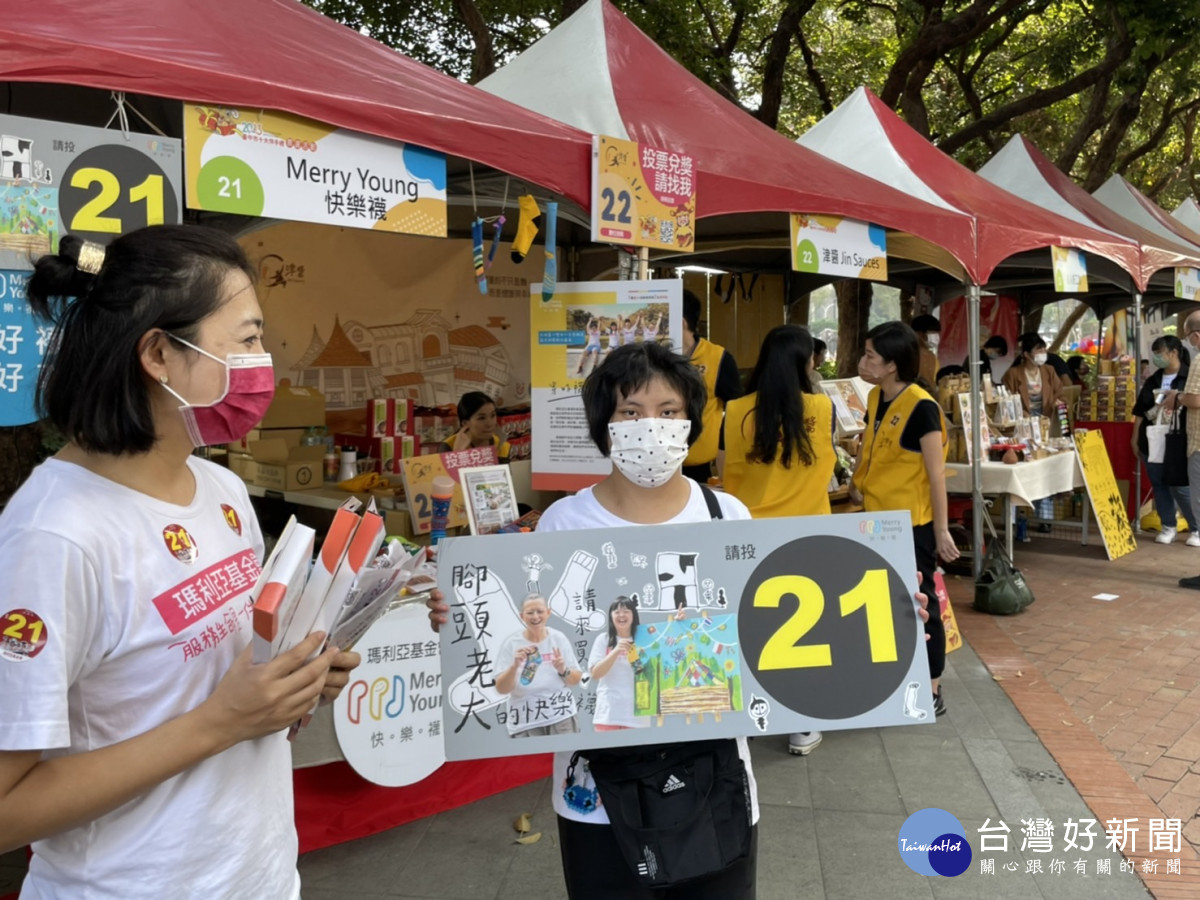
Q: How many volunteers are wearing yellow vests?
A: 4